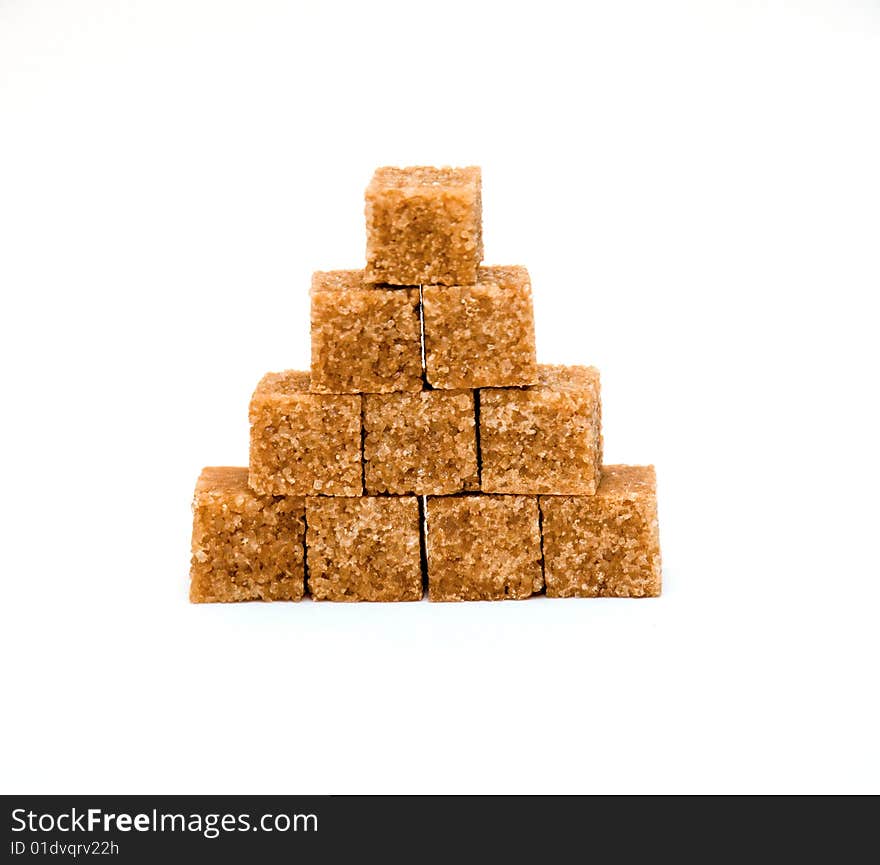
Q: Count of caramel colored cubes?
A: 10